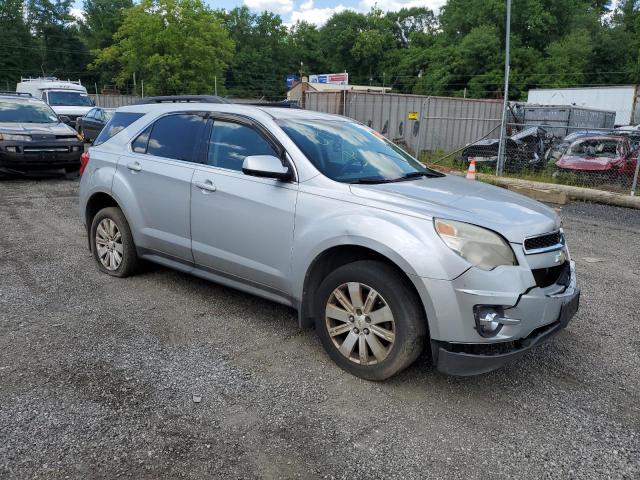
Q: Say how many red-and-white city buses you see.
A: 0